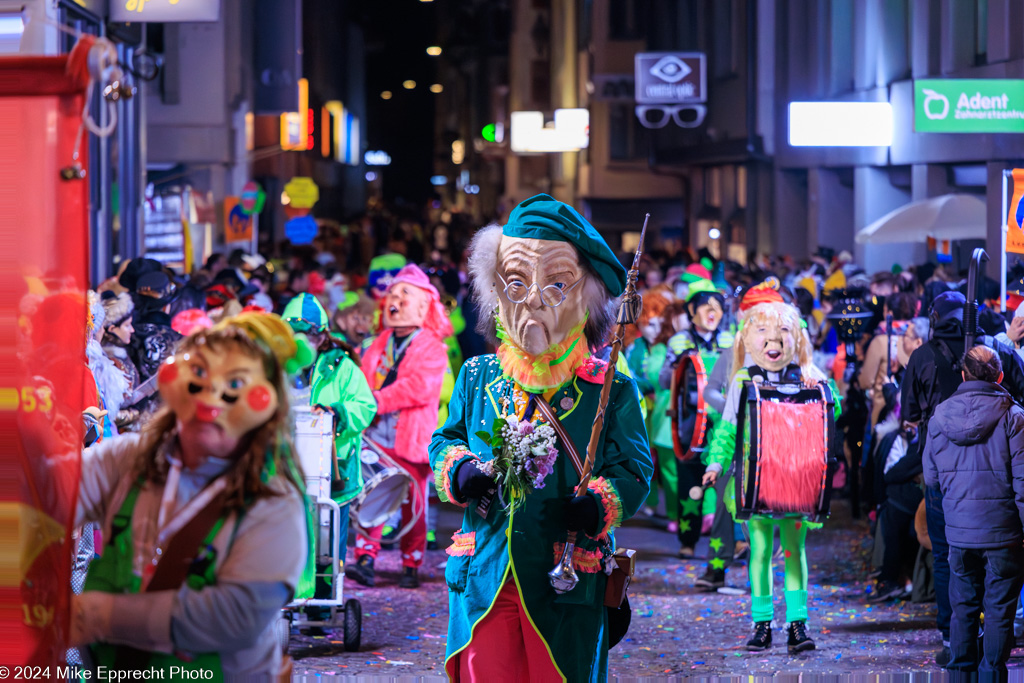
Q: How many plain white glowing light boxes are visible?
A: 2